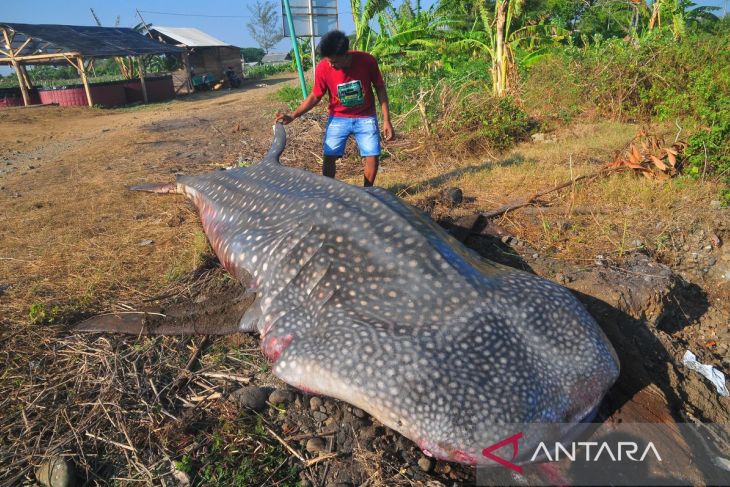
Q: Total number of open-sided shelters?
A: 1